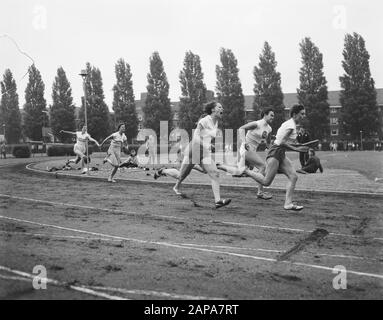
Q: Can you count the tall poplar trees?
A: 11